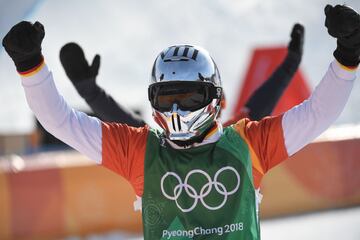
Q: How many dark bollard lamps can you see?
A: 0